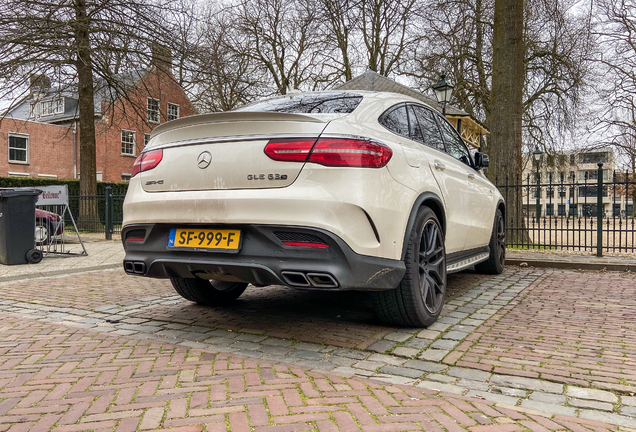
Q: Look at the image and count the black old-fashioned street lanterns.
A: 2